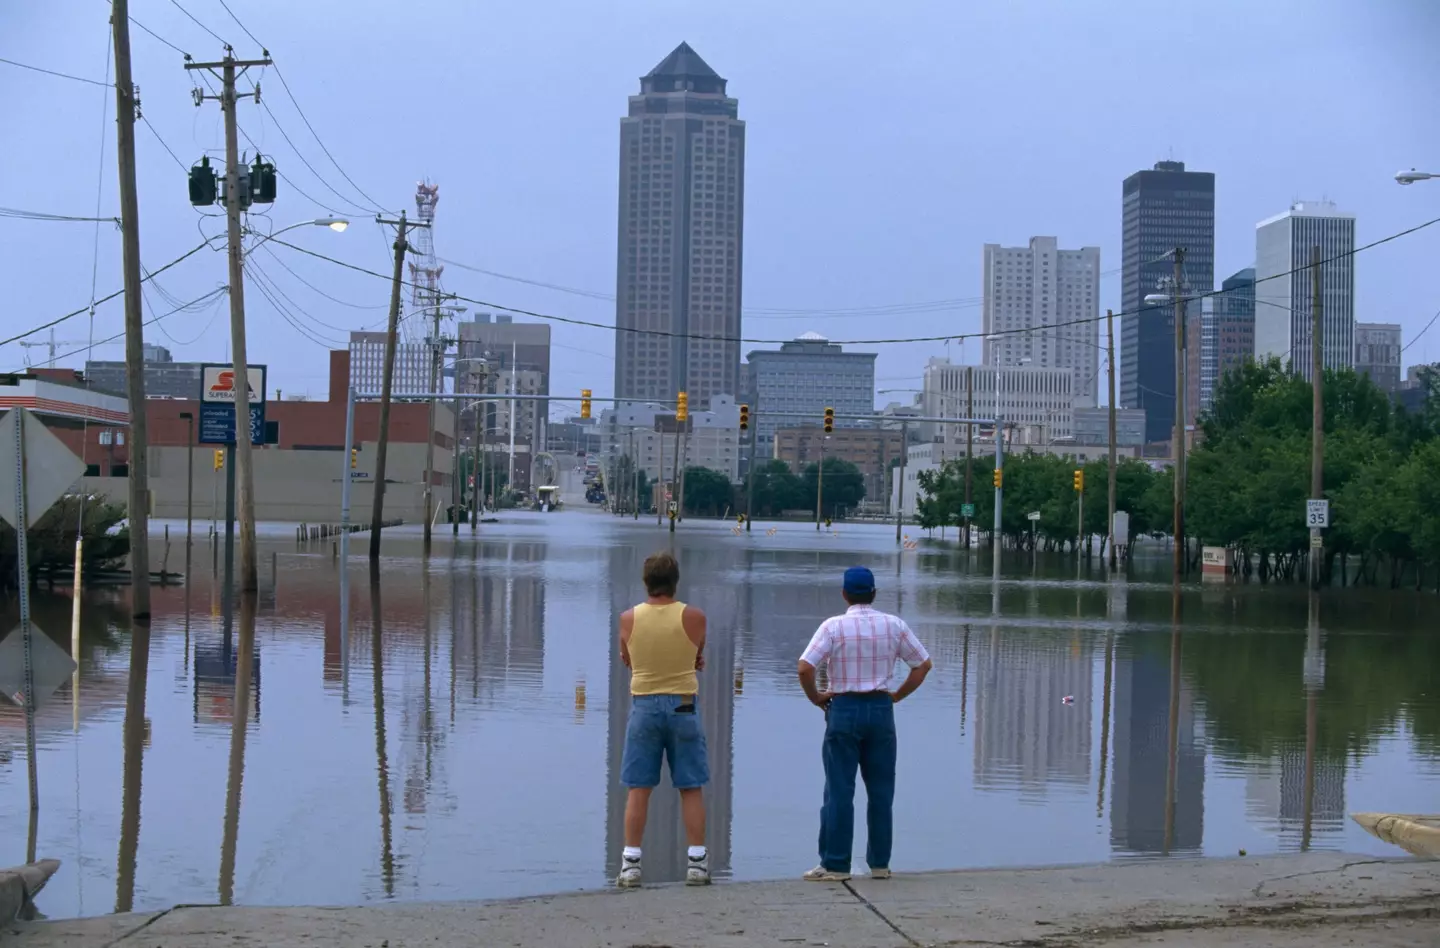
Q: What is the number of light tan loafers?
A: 2